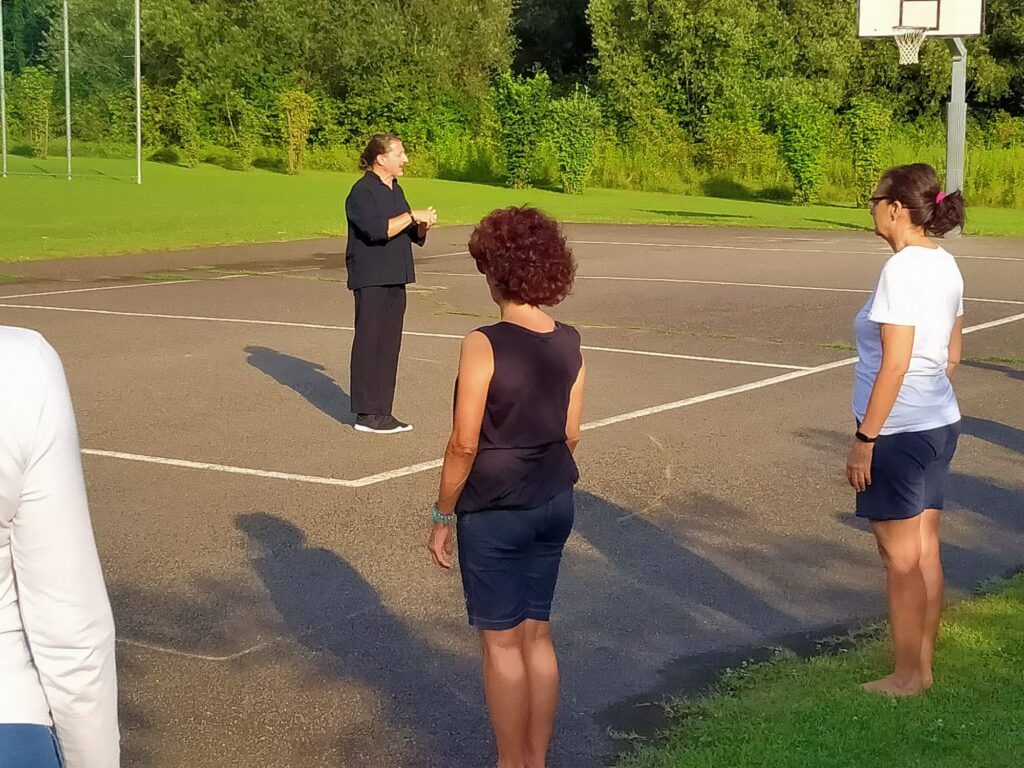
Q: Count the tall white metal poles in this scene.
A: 3